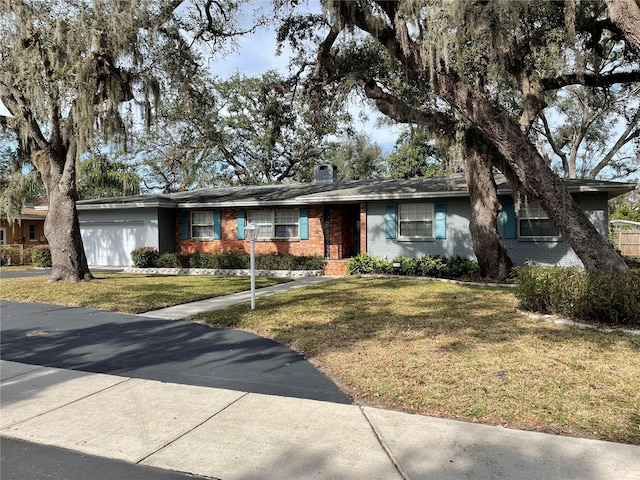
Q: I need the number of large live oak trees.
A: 3